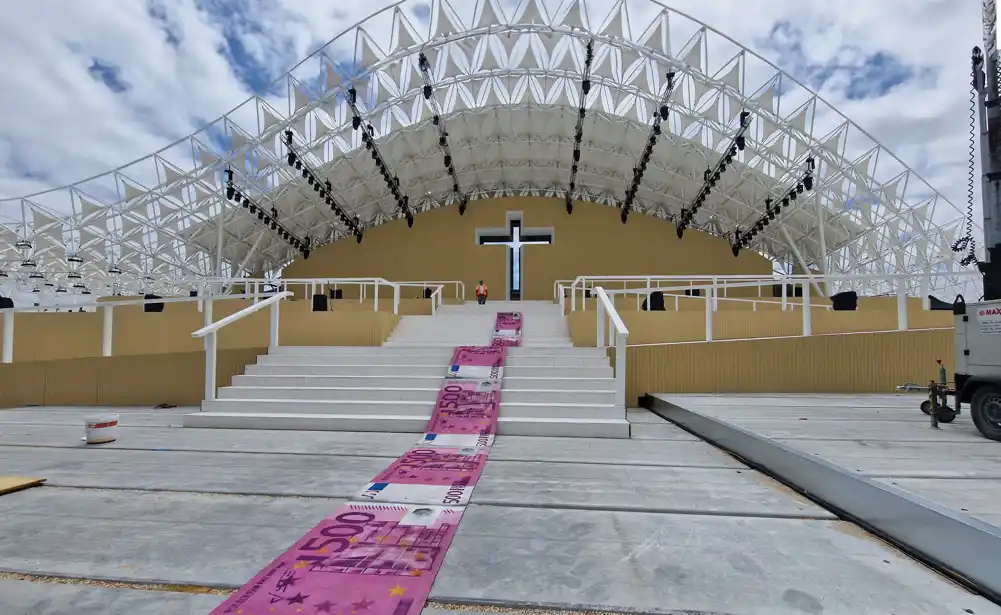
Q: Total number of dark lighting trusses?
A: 8